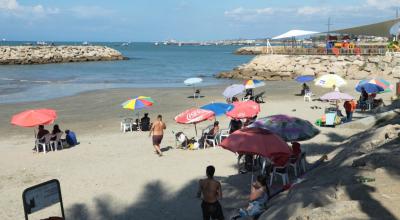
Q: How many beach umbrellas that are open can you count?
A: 15